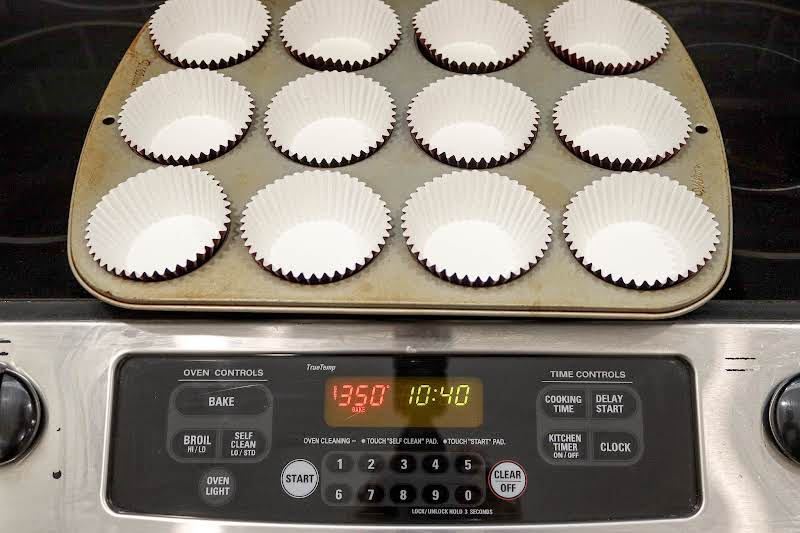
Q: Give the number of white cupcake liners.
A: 12